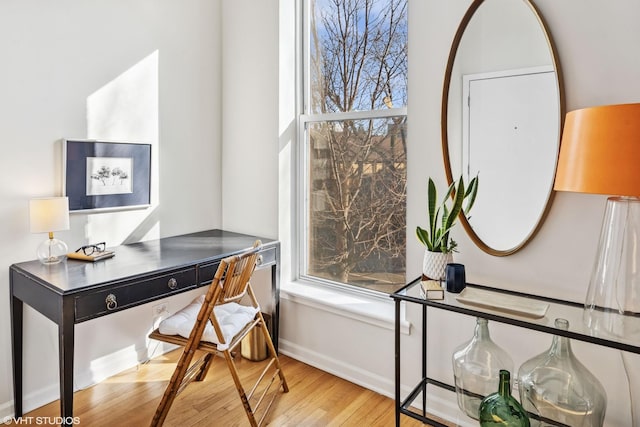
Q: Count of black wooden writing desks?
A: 1